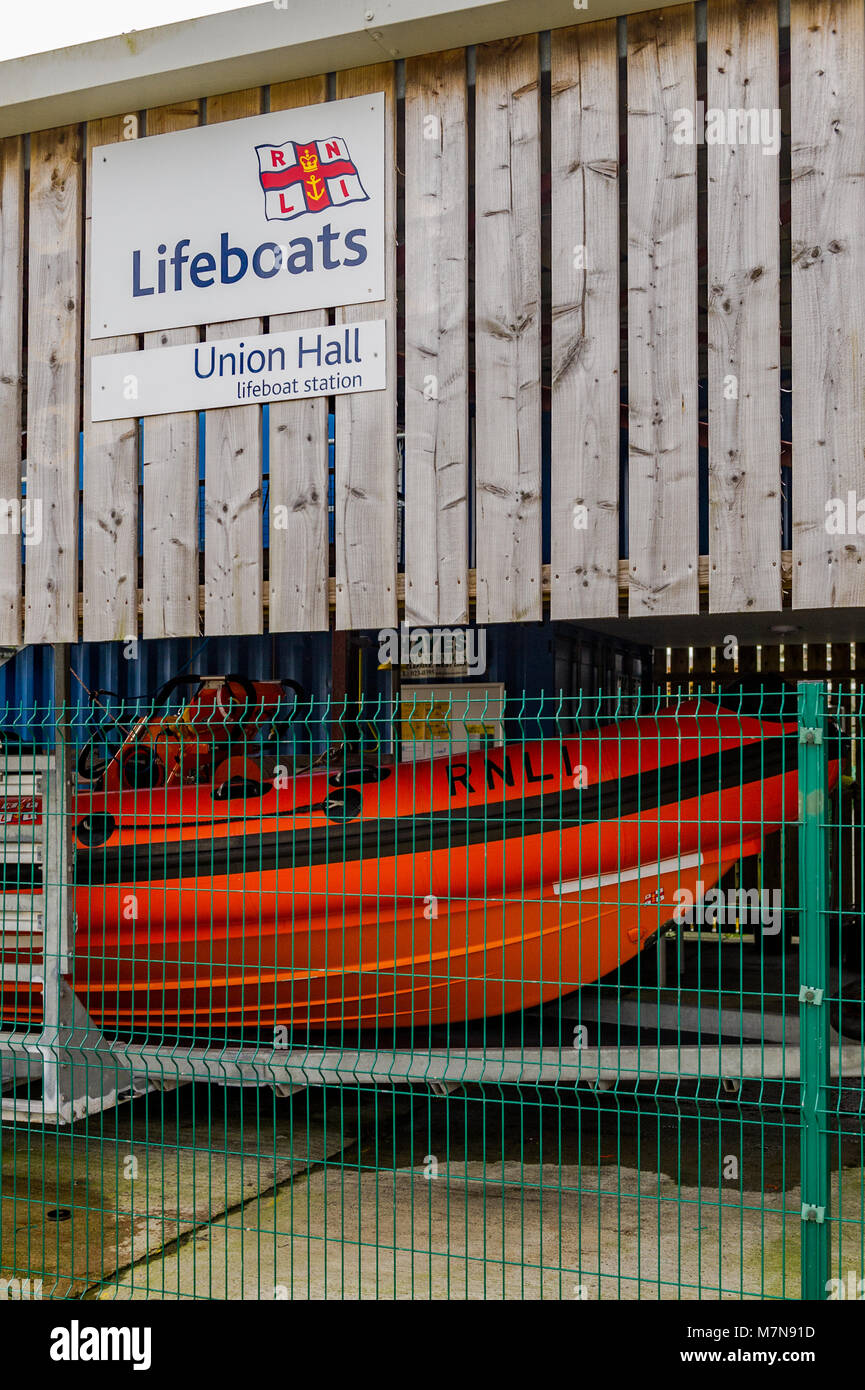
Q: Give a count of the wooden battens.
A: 13